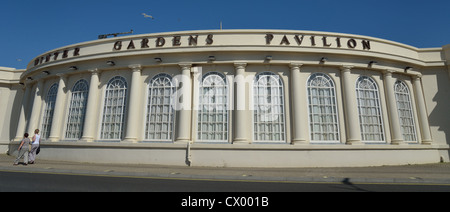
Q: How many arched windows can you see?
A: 9